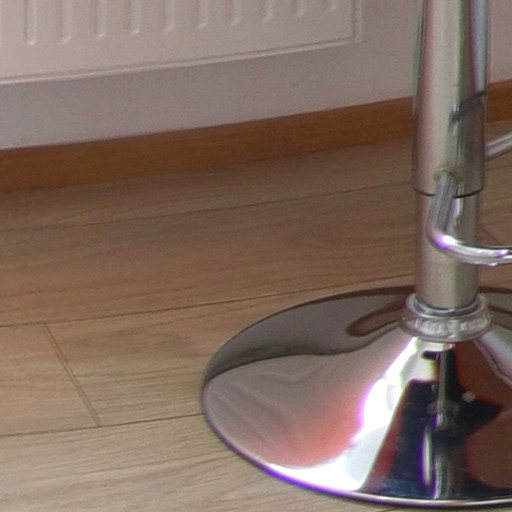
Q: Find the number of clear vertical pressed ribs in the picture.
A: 10